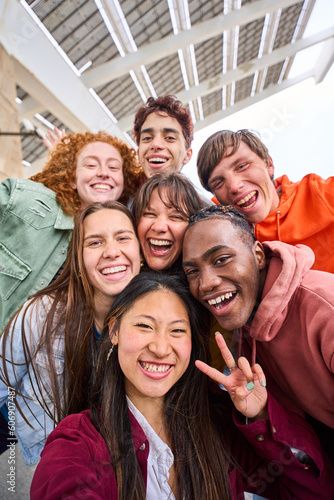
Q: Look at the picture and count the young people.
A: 7